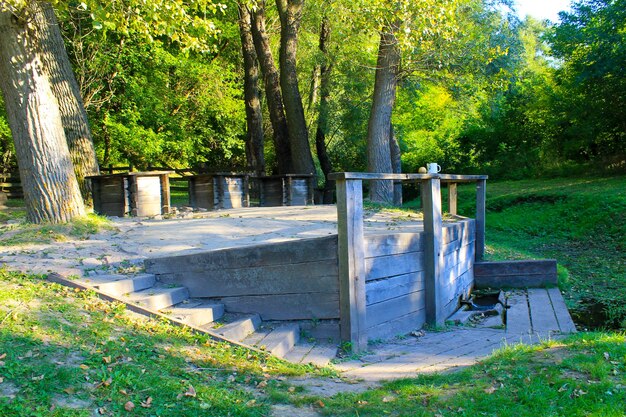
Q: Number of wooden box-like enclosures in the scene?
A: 3